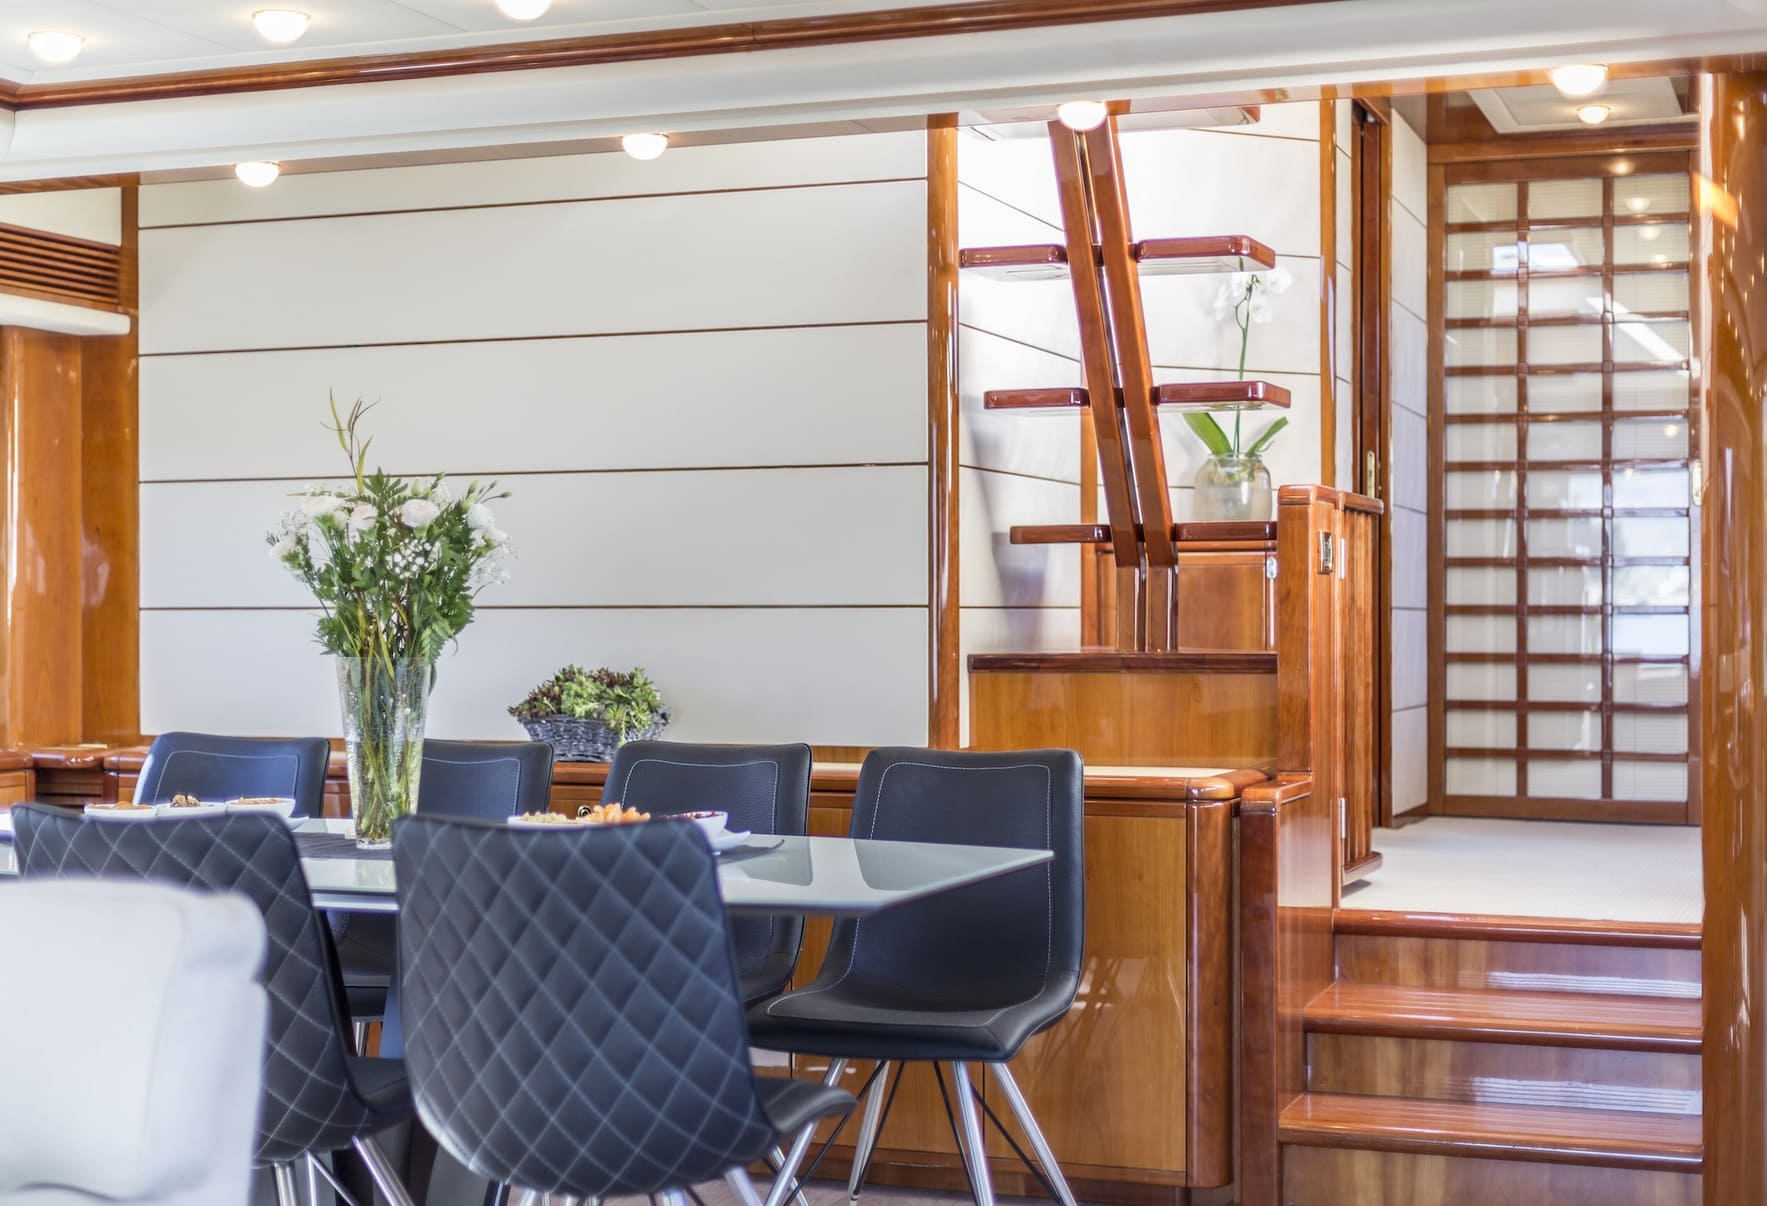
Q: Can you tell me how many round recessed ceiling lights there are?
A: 8